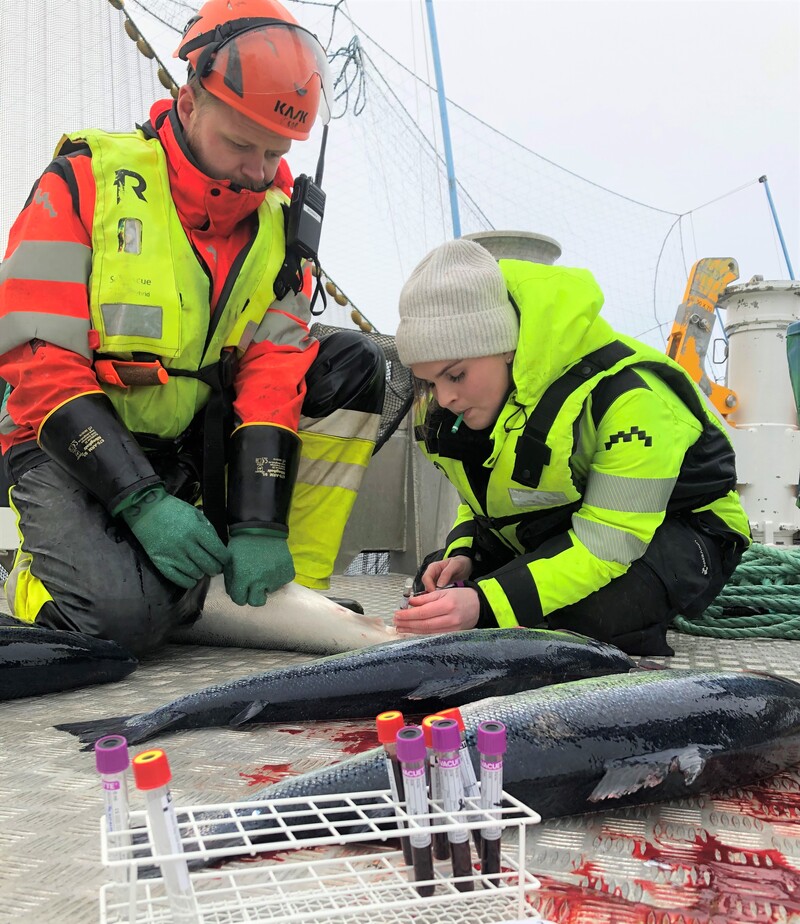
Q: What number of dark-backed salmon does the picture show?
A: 3